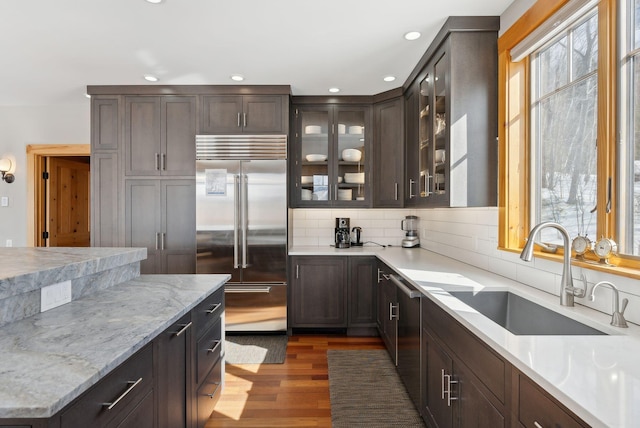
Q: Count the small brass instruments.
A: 2